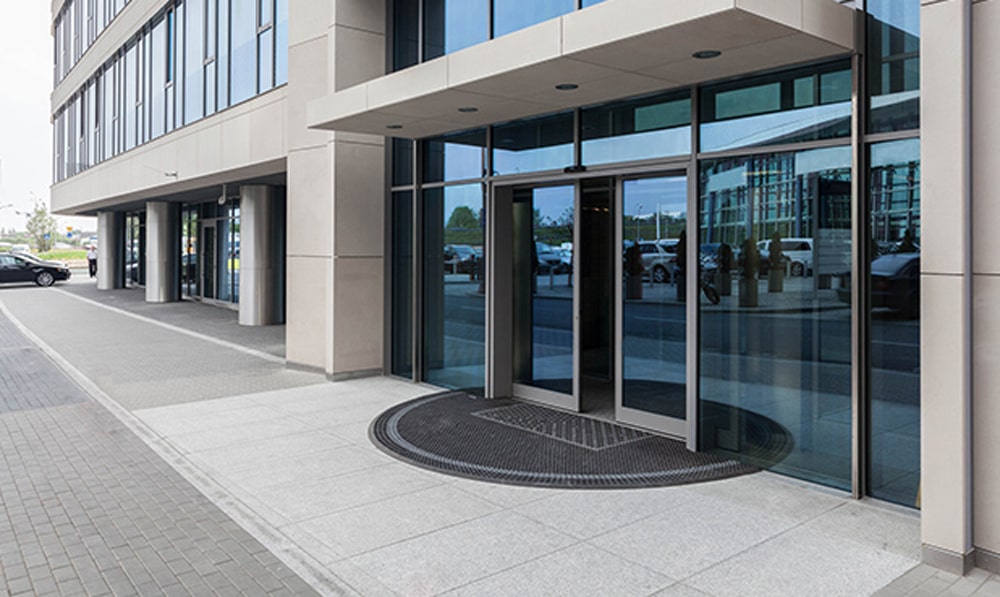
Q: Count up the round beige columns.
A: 3